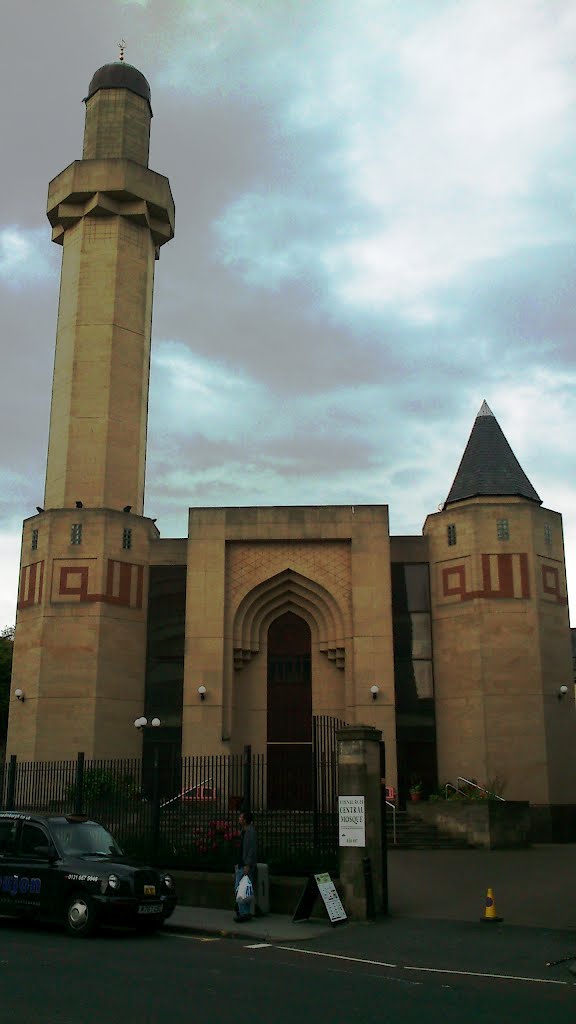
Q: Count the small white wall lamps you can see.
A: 4